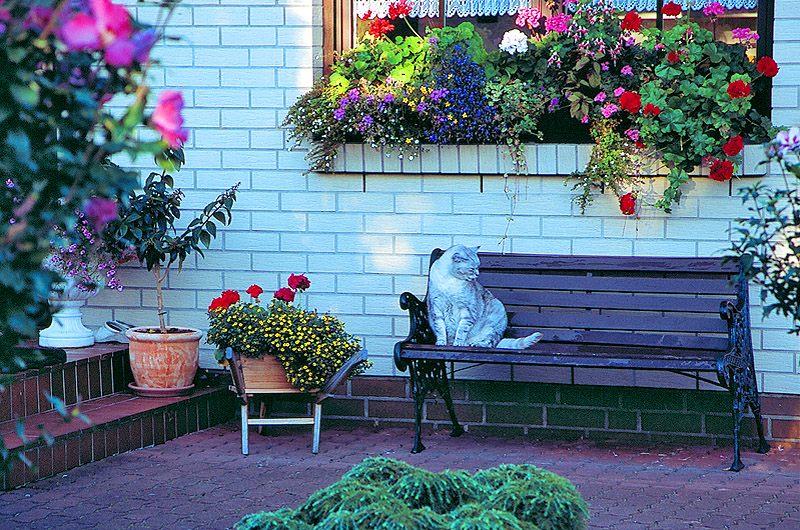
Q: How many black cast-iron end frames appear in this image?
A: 2